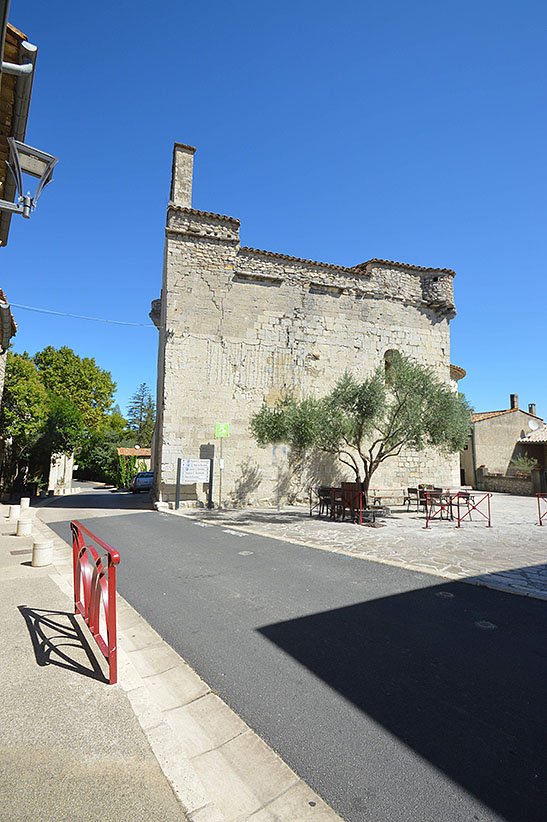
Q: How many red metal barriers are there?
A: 4